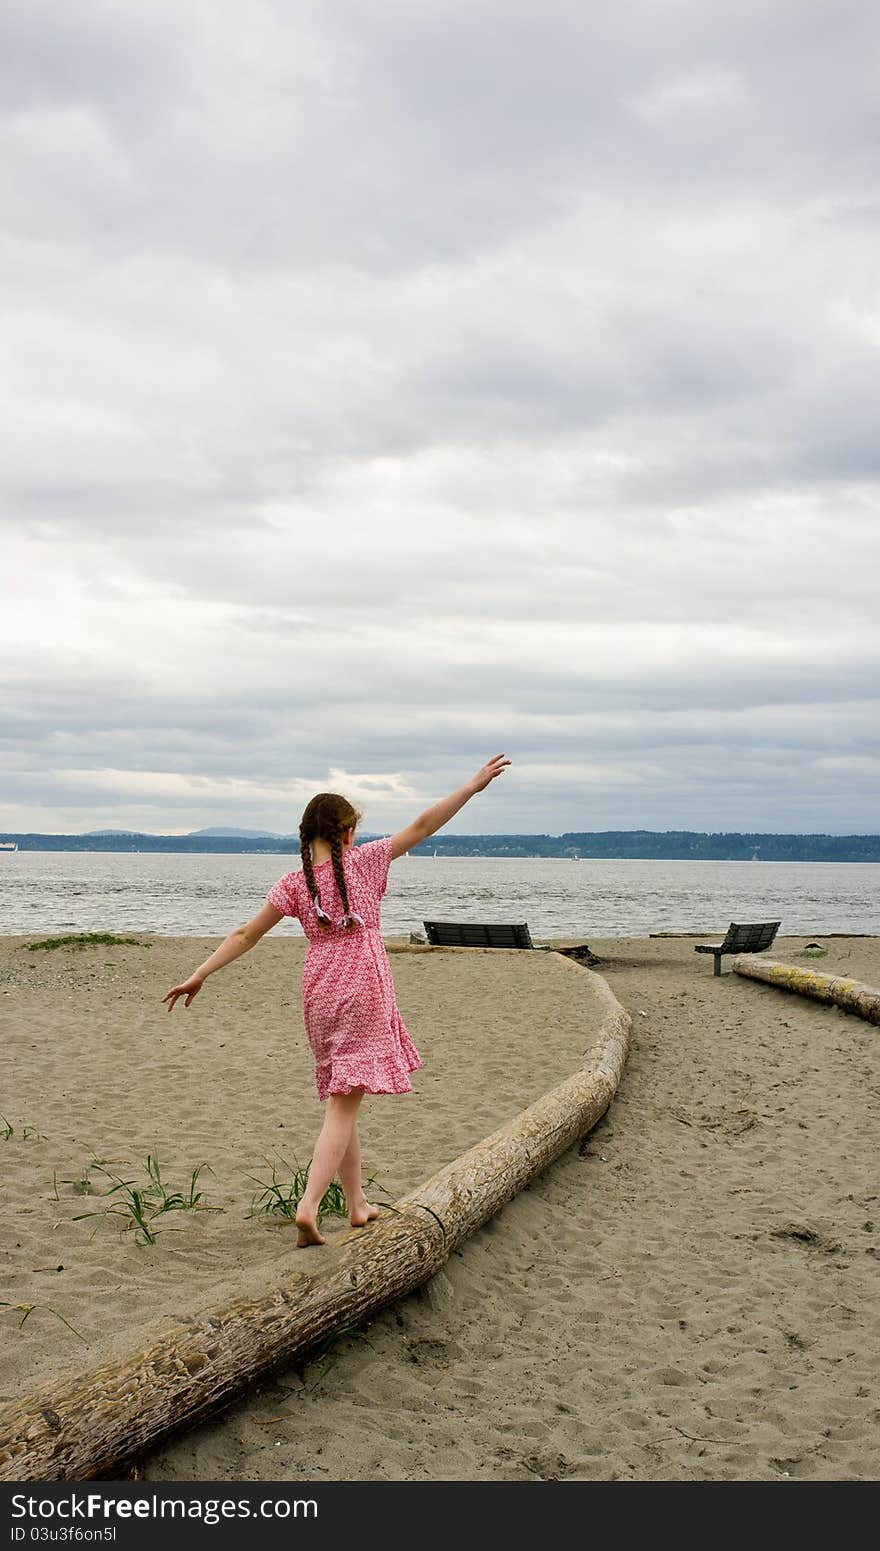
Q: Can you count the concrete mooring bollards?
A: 0